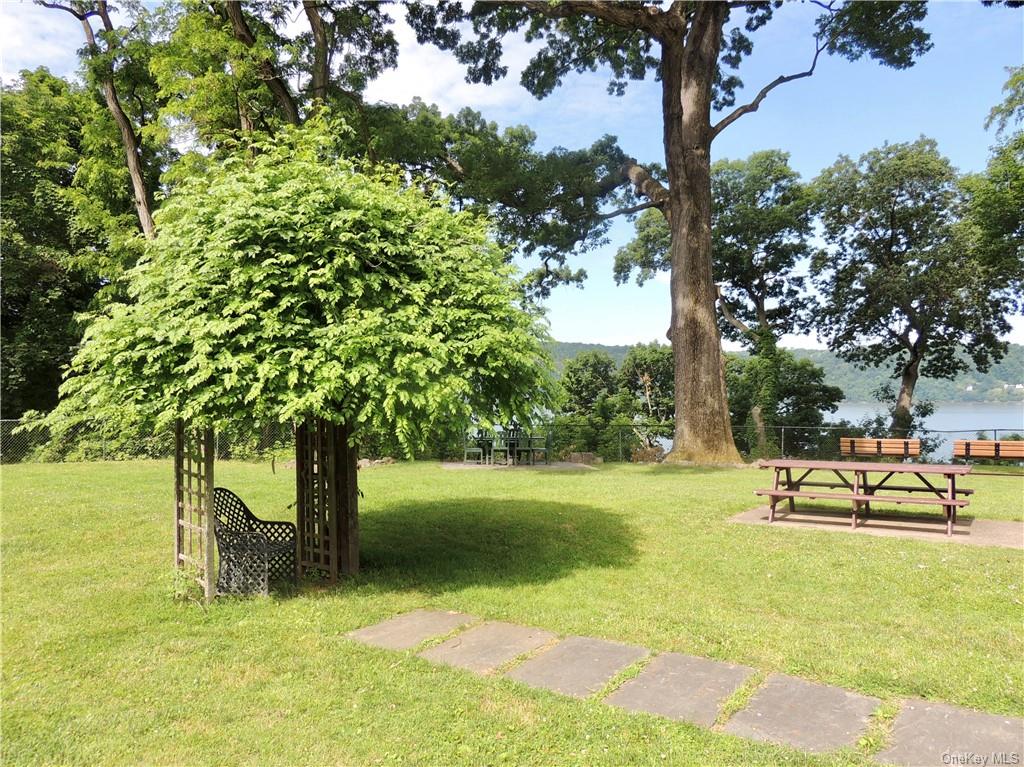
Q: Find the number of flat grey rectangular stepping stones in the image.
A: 6